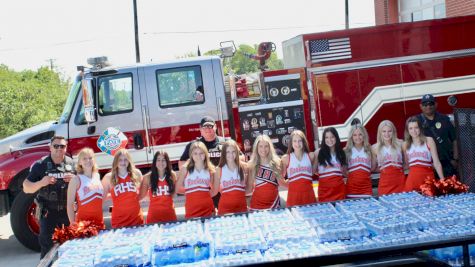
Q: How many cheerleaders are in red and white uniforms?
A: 11